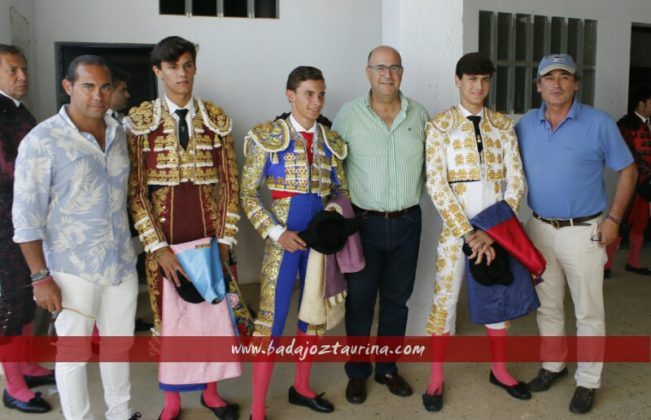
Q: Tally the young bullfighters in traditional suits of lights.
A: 3